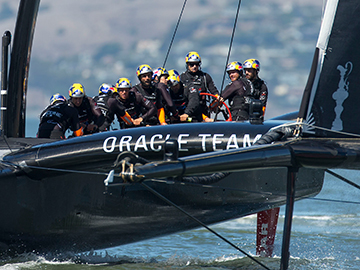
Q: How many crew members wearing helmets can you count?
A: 11